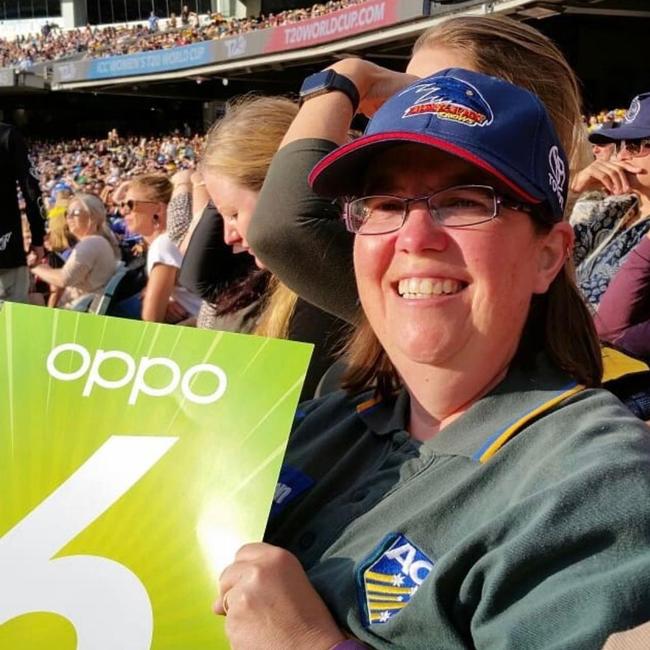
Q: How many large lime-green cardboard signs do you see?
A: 1